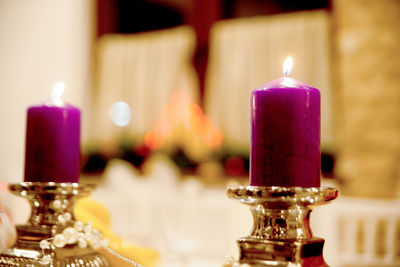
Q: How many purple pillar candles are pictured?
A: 2